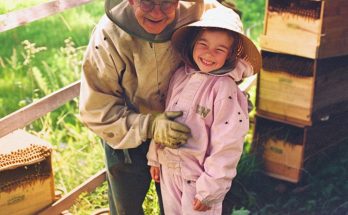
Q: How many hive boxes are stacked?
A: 3